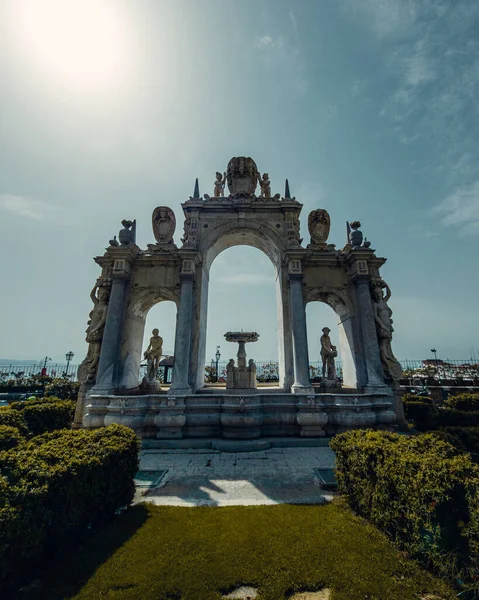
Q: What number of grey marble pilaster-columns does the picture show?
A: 4